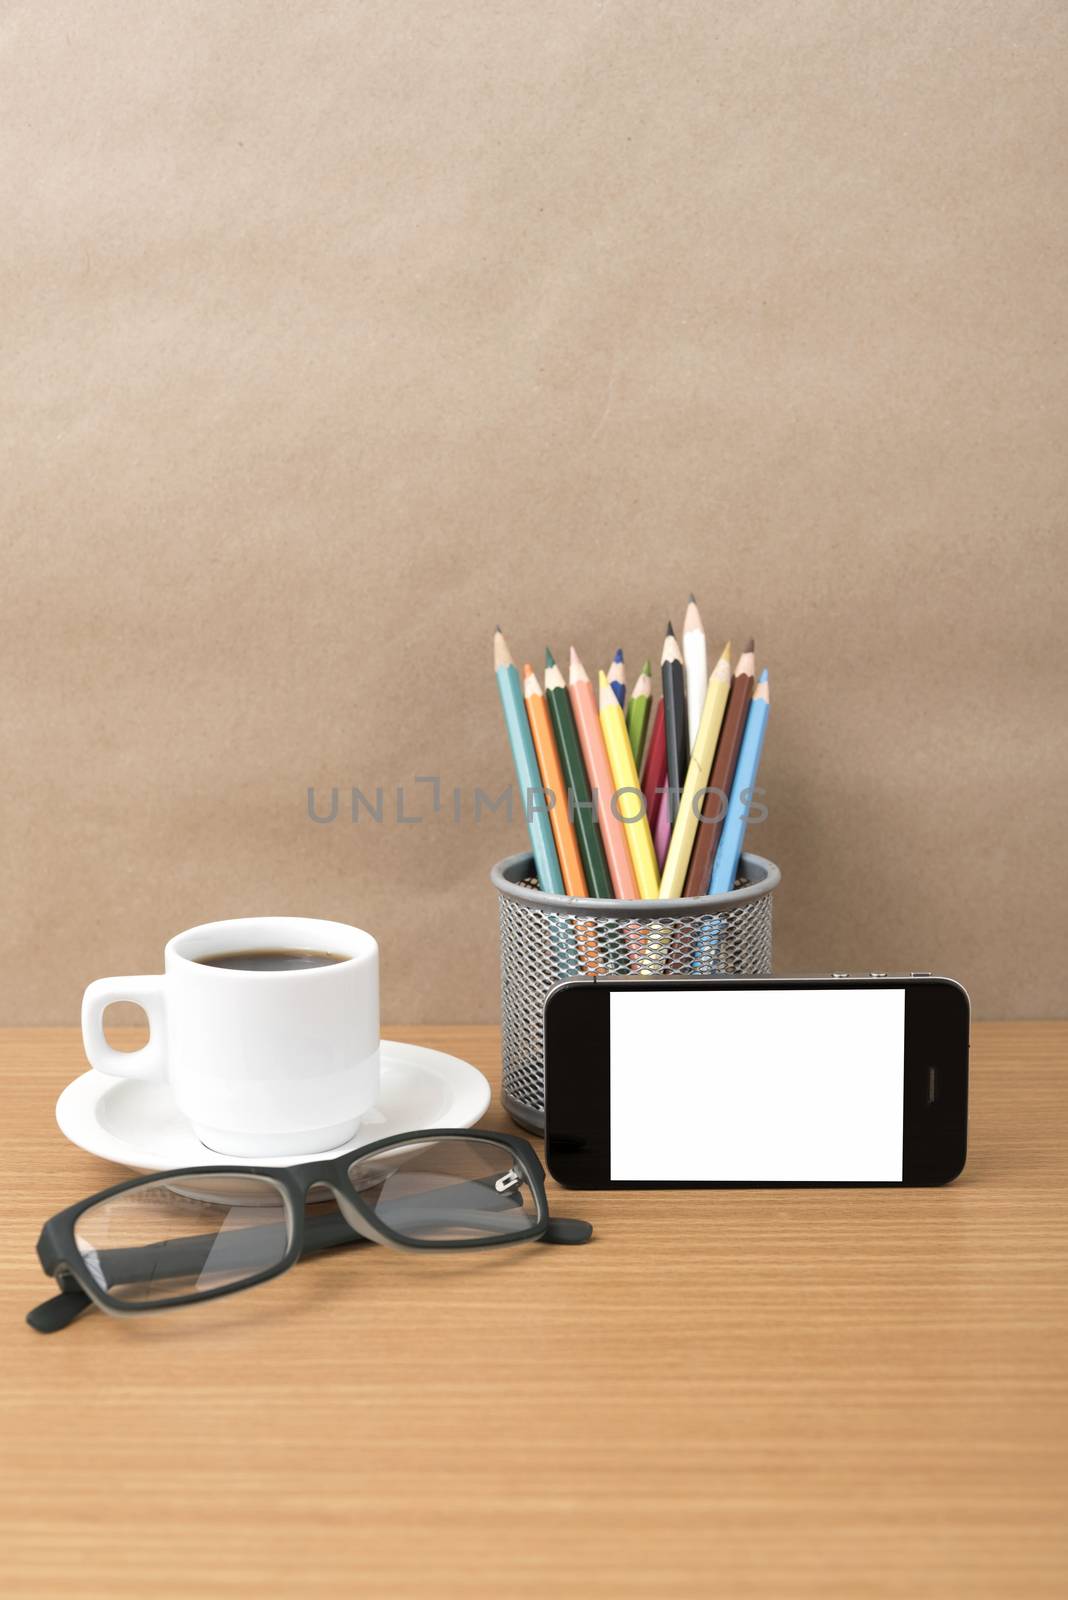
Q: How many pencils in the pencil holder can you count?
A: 14